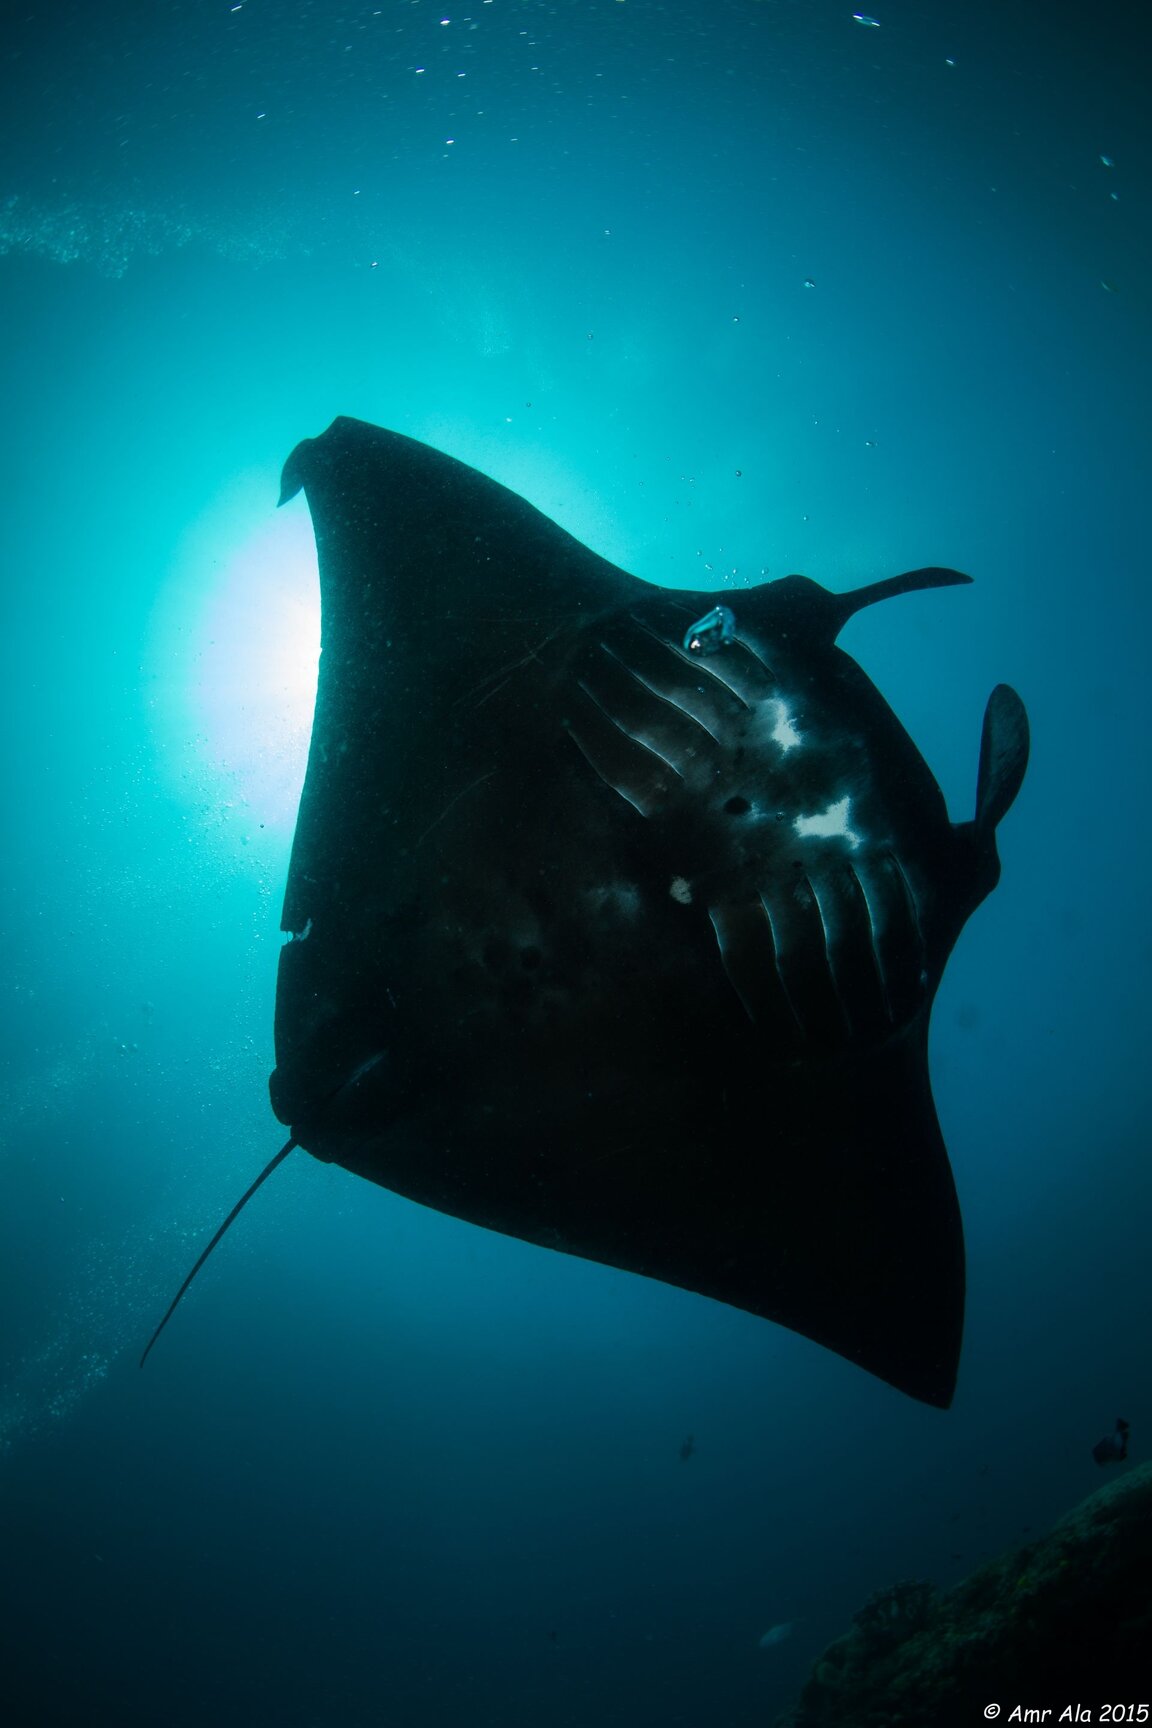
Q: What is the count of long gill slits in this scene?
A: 10